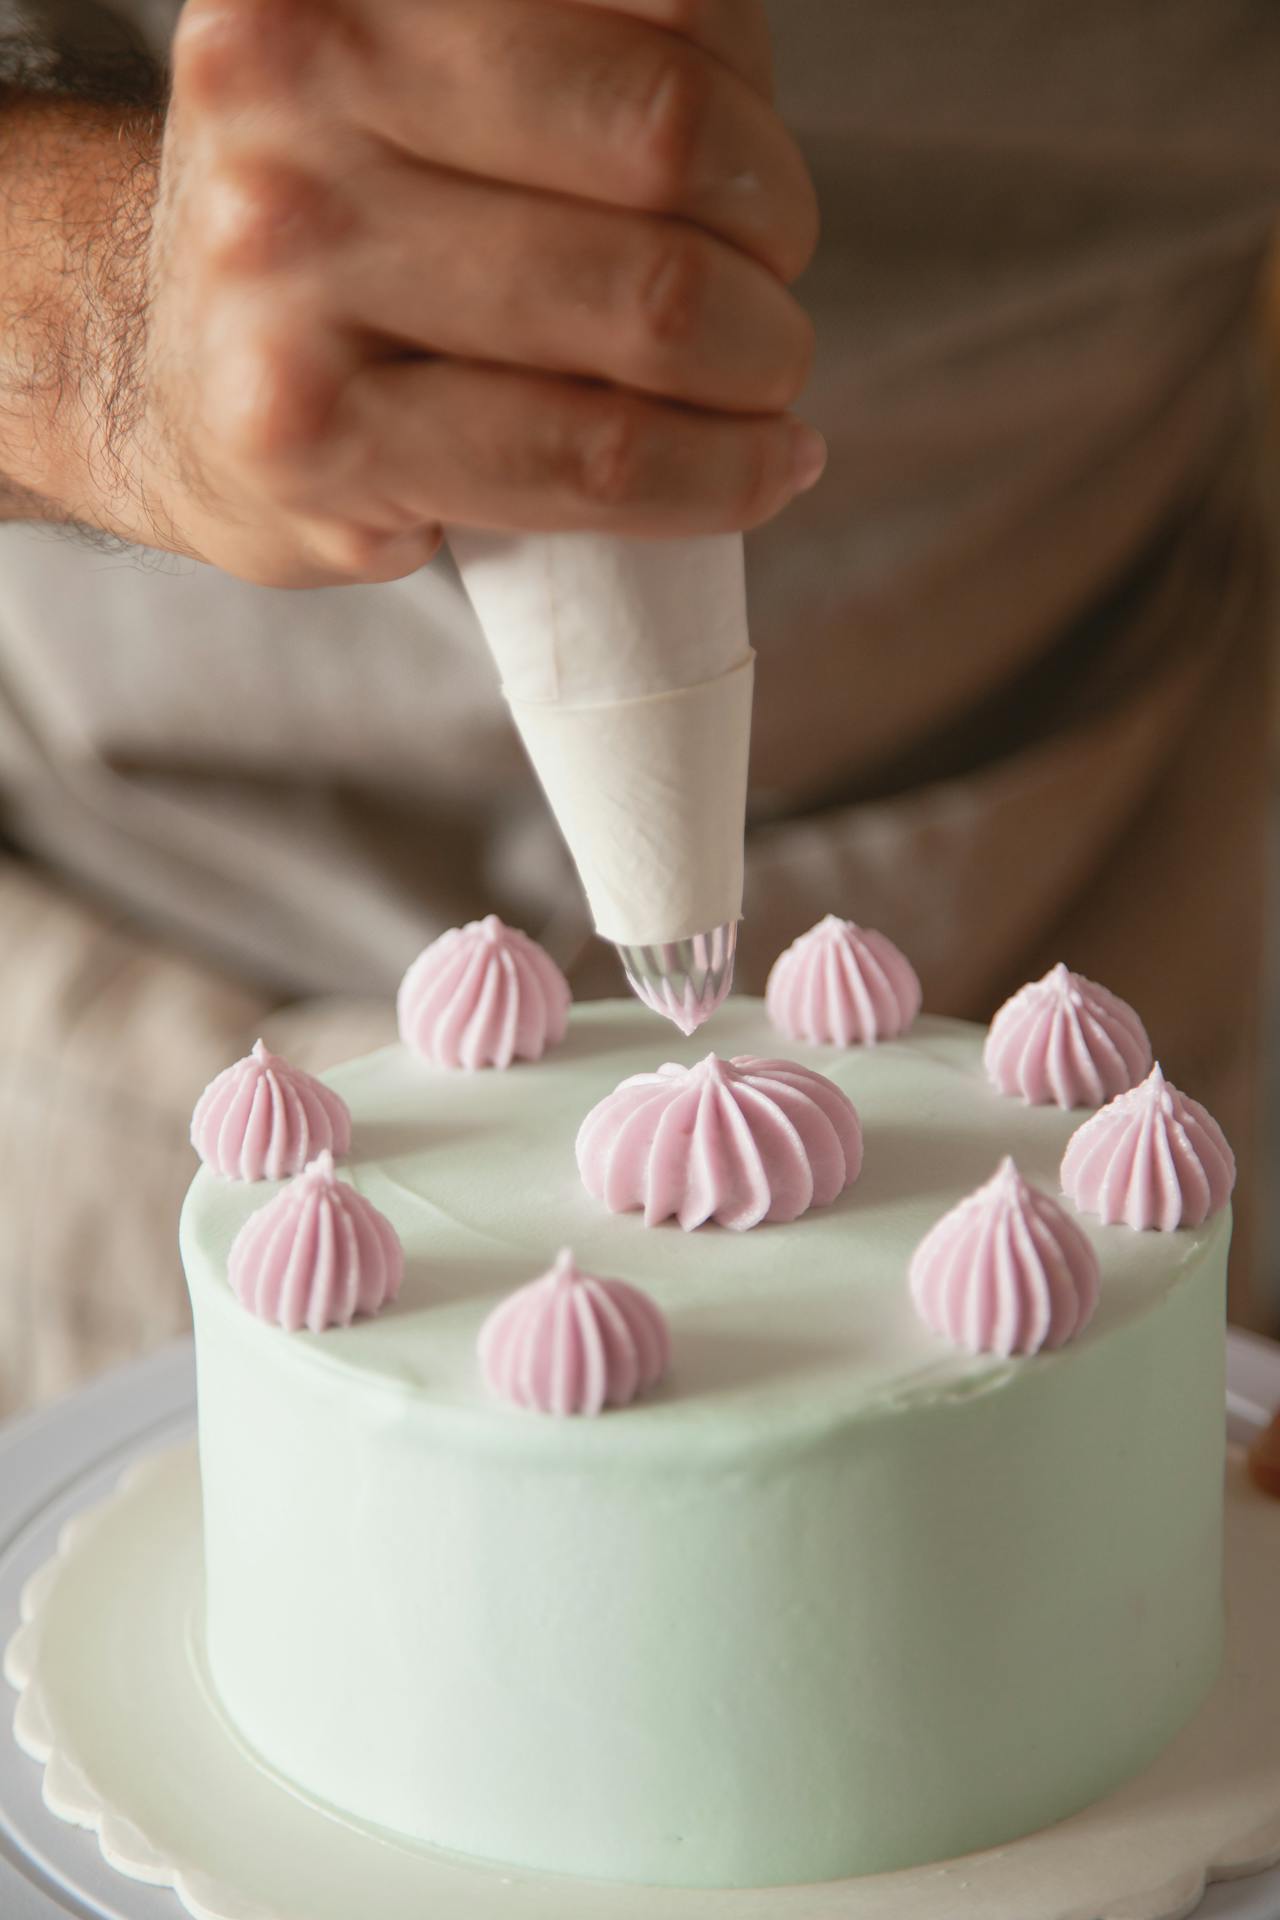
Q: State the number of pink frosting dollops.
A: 9